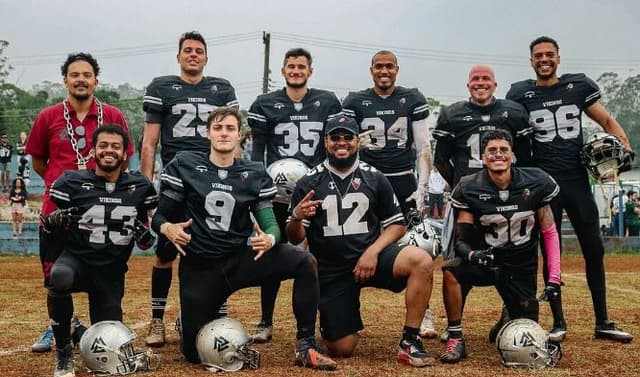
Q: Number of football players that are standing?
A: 5